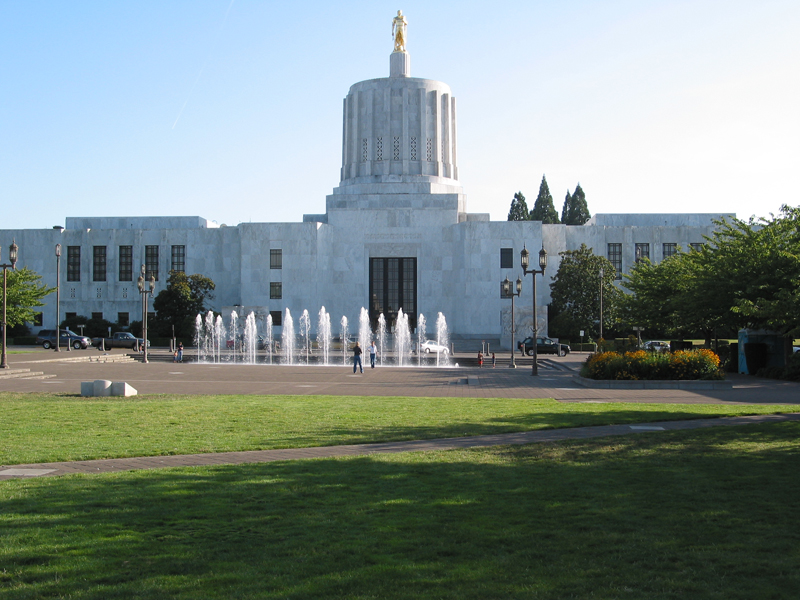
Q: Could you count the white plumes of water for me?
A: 15